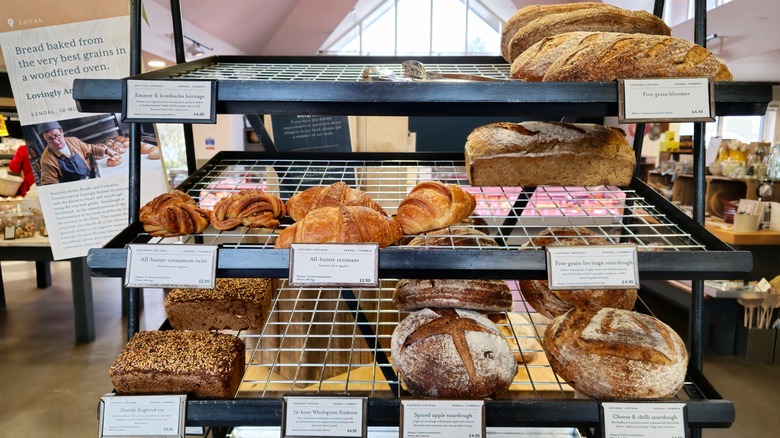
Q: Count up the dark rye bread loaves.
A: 2